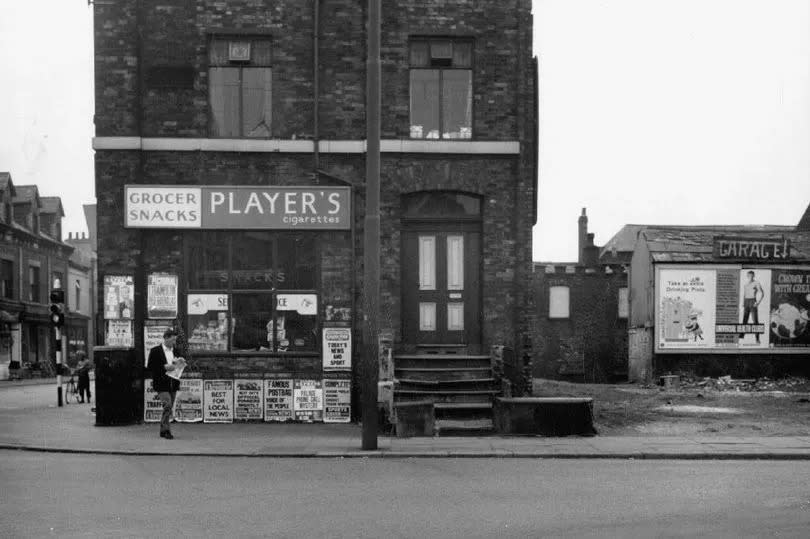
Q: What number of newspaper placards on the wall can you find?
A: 12